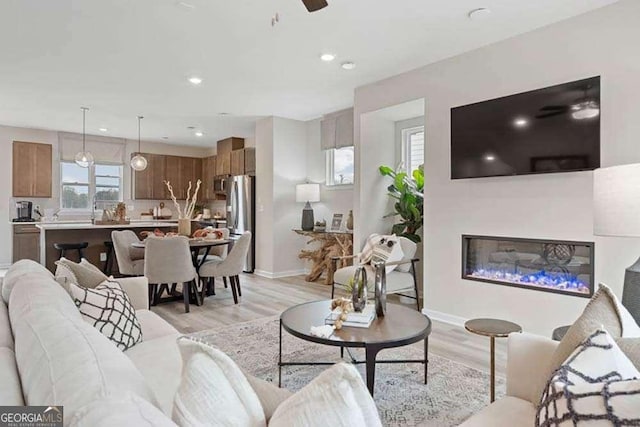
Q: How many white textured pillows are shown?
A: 2